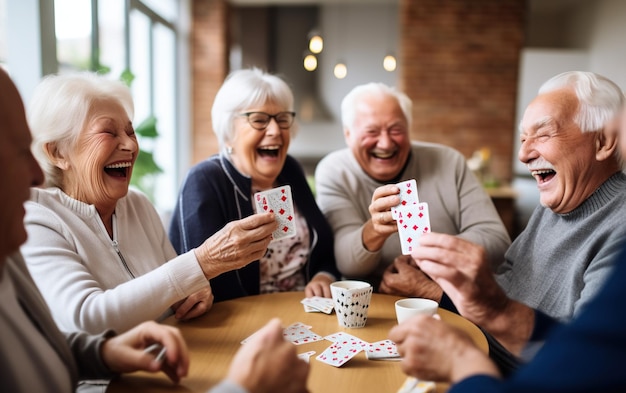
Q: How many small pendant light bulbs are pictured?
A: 4